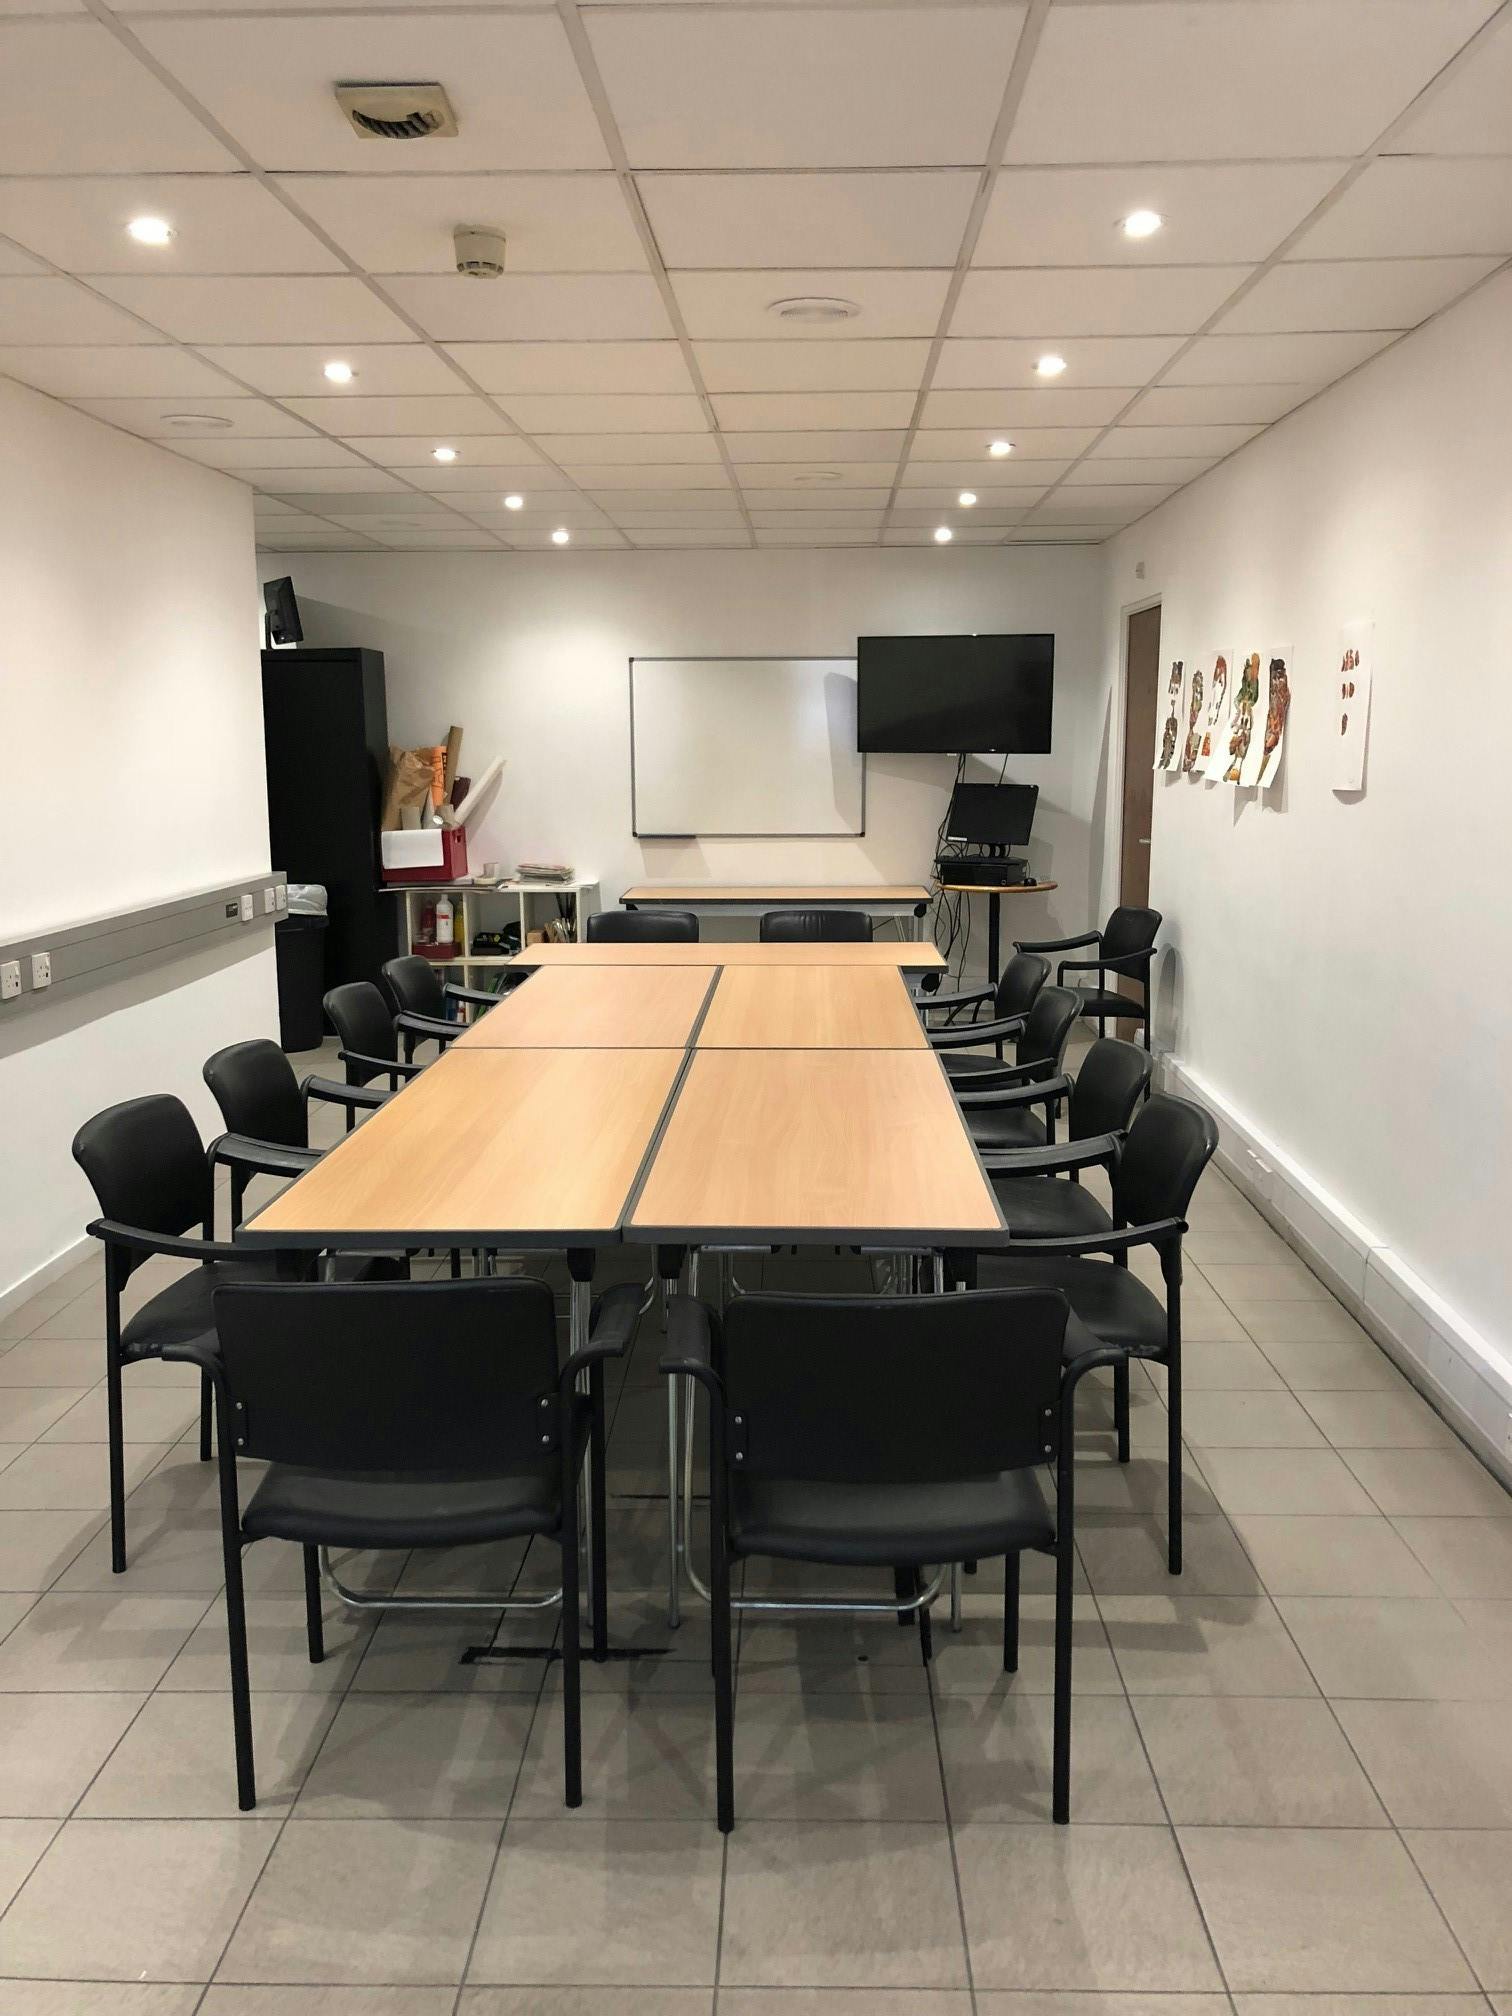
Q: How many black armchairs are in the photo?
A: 13